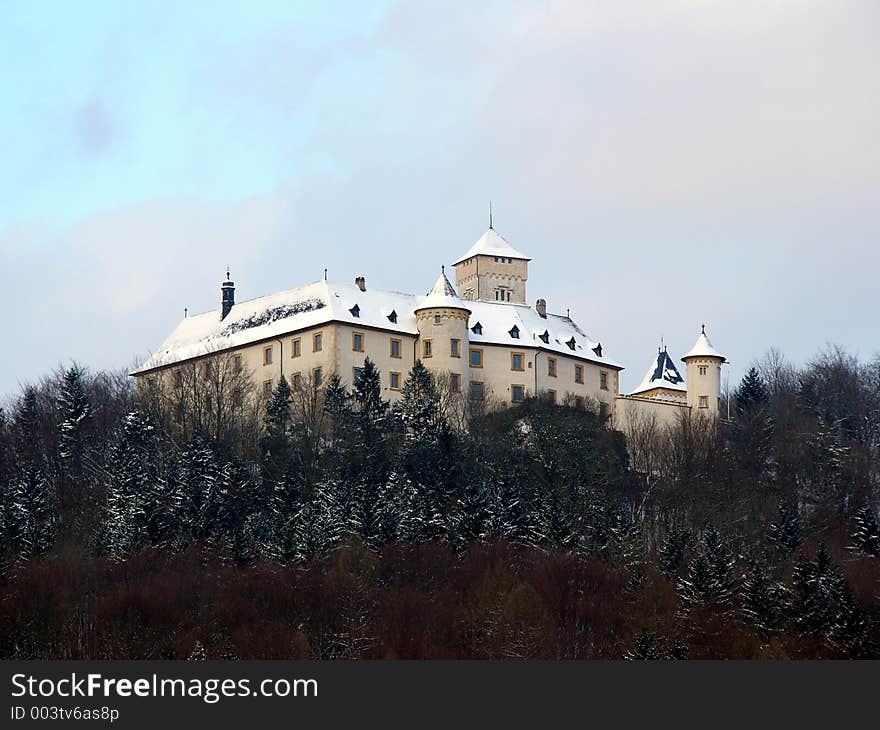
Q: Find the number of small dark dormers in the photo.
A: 7